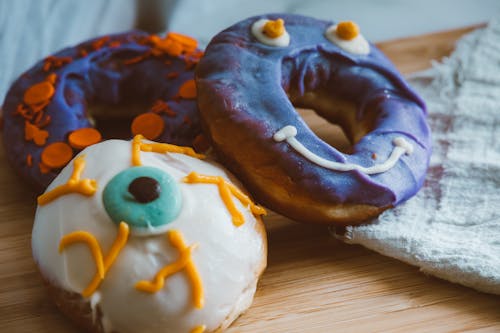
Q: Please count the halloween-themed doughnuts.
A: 3